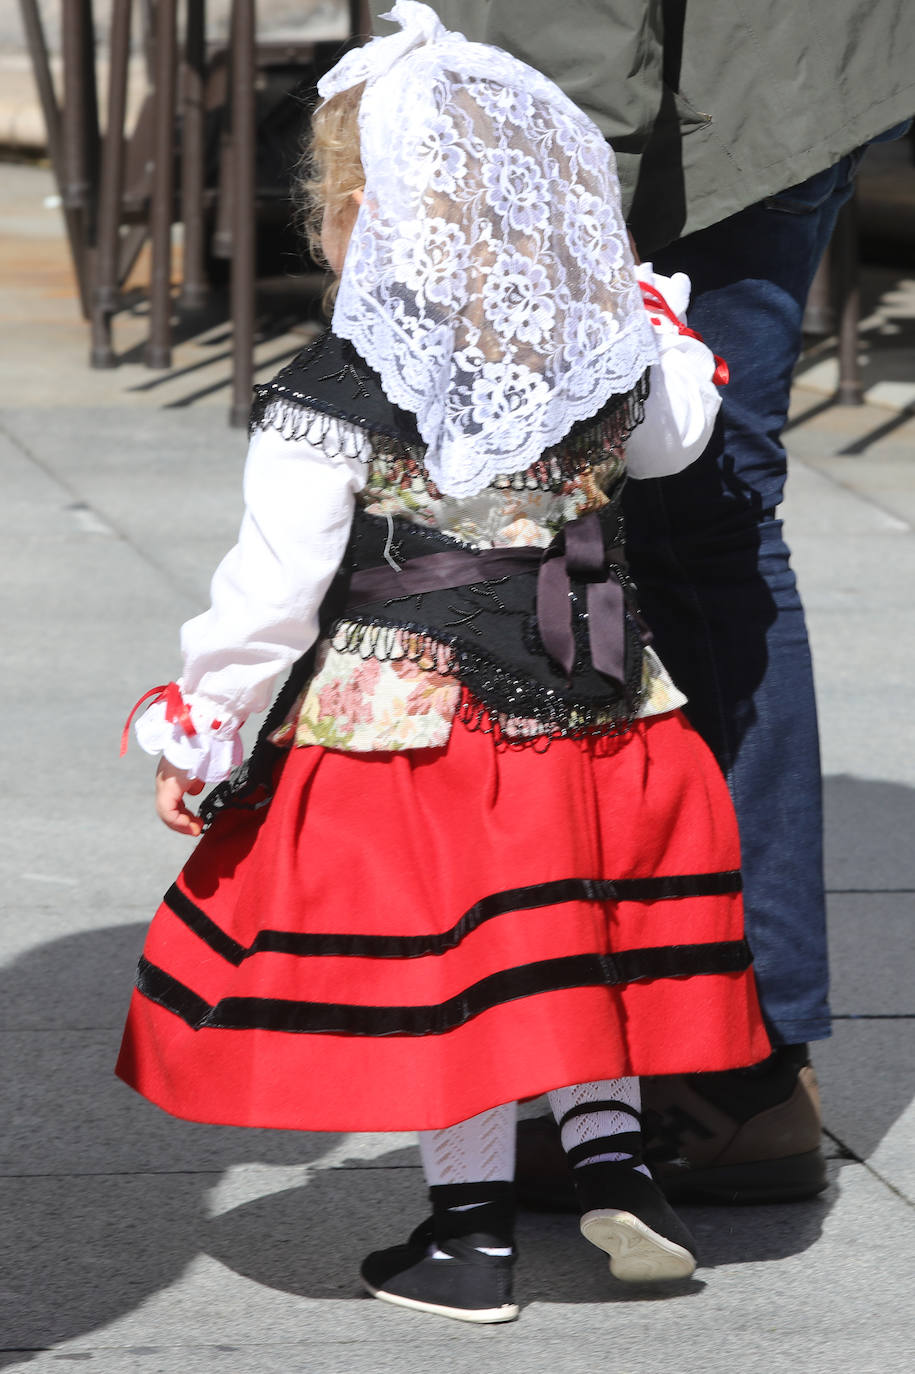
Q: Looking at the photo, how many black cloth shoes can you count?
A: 2